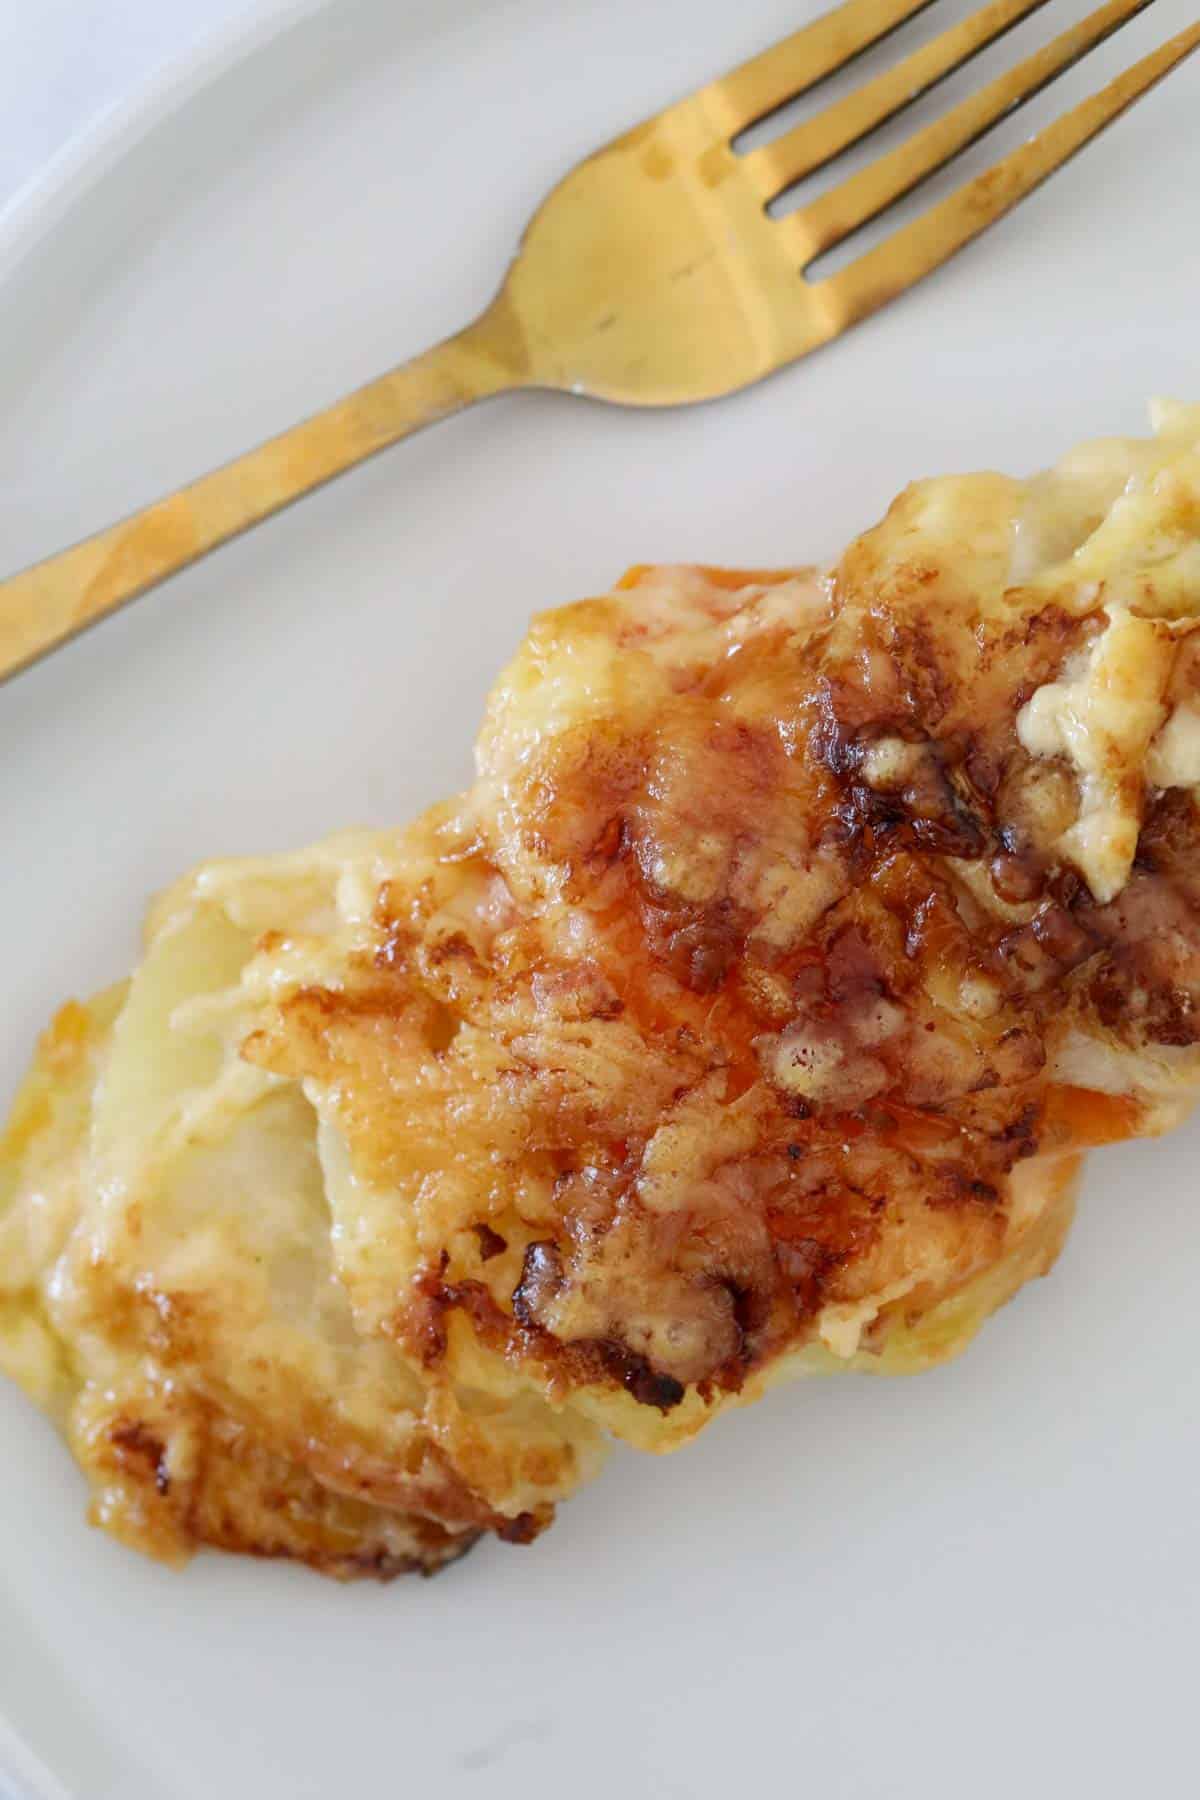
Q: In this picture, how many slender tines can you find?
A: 4